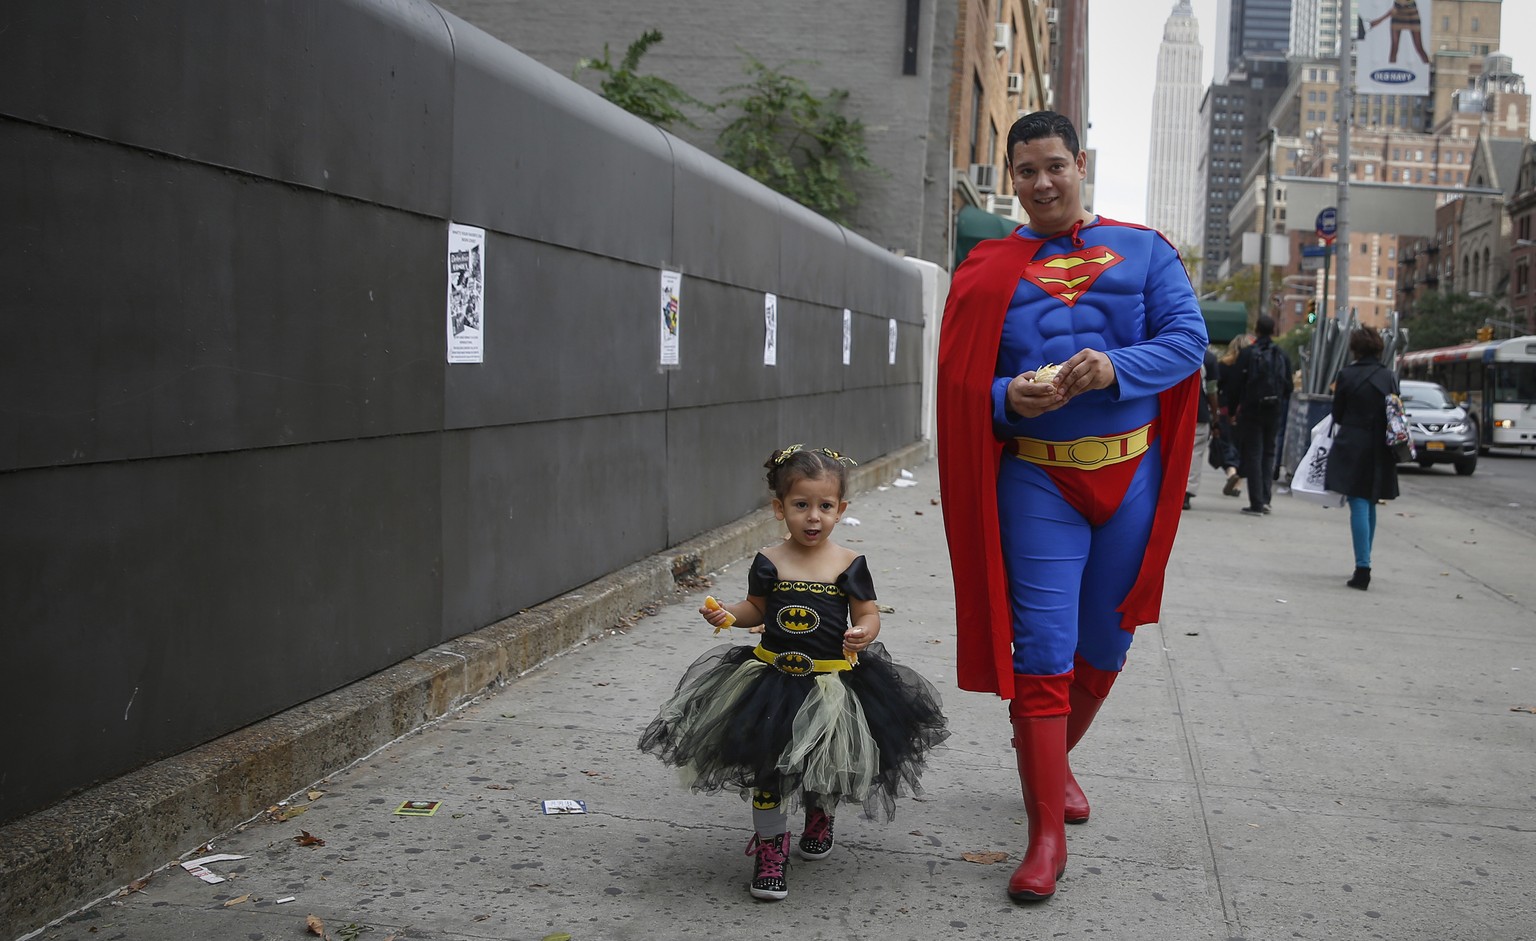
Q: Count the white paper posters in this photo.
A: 5